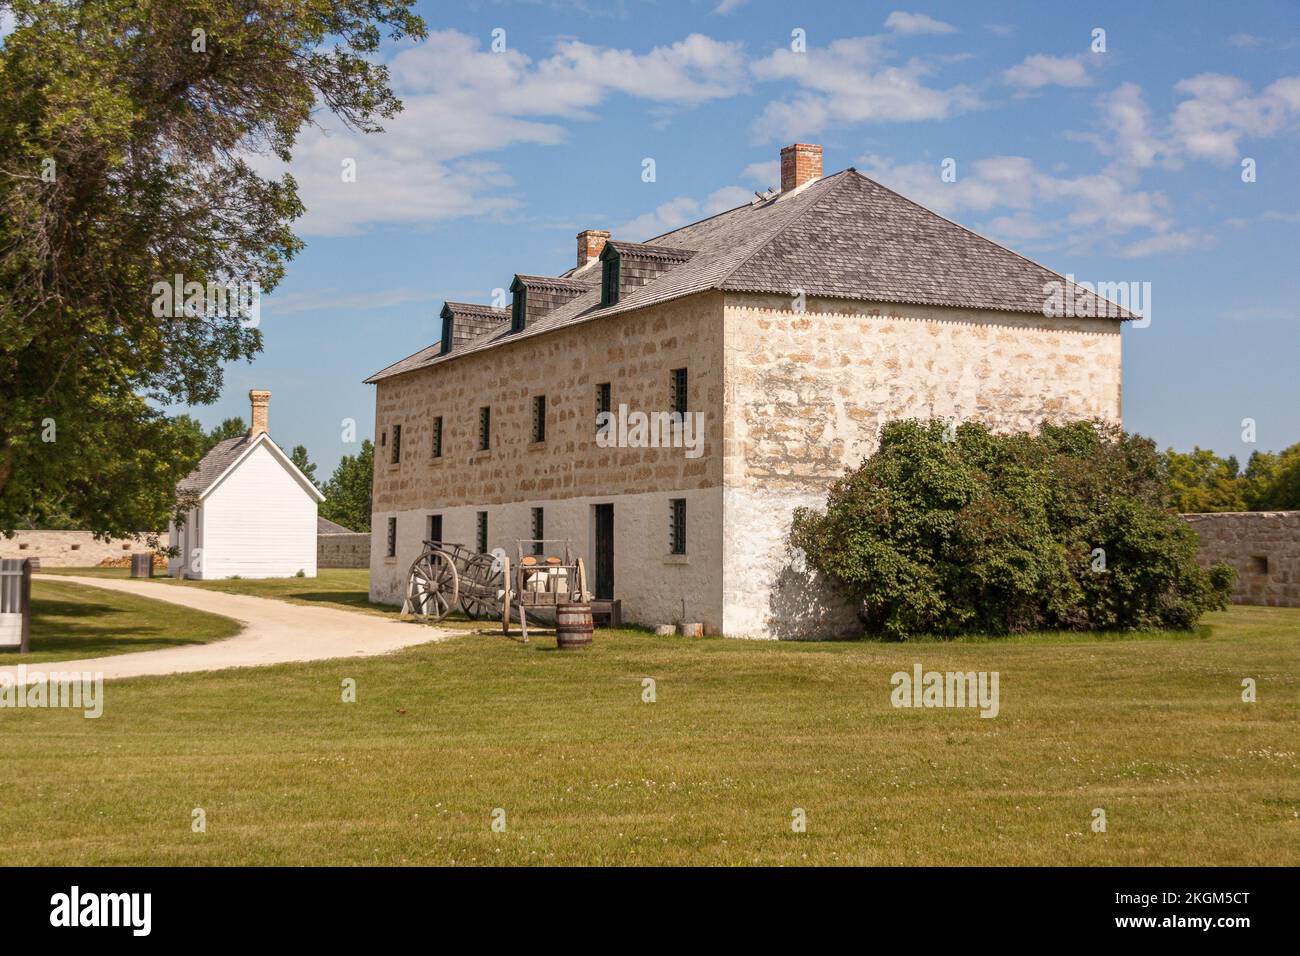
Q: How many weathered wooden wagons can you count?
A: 2